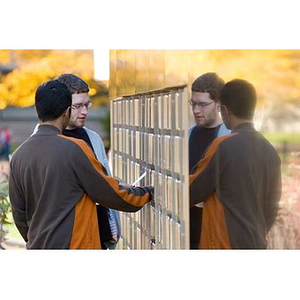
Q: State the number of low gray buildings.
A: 1